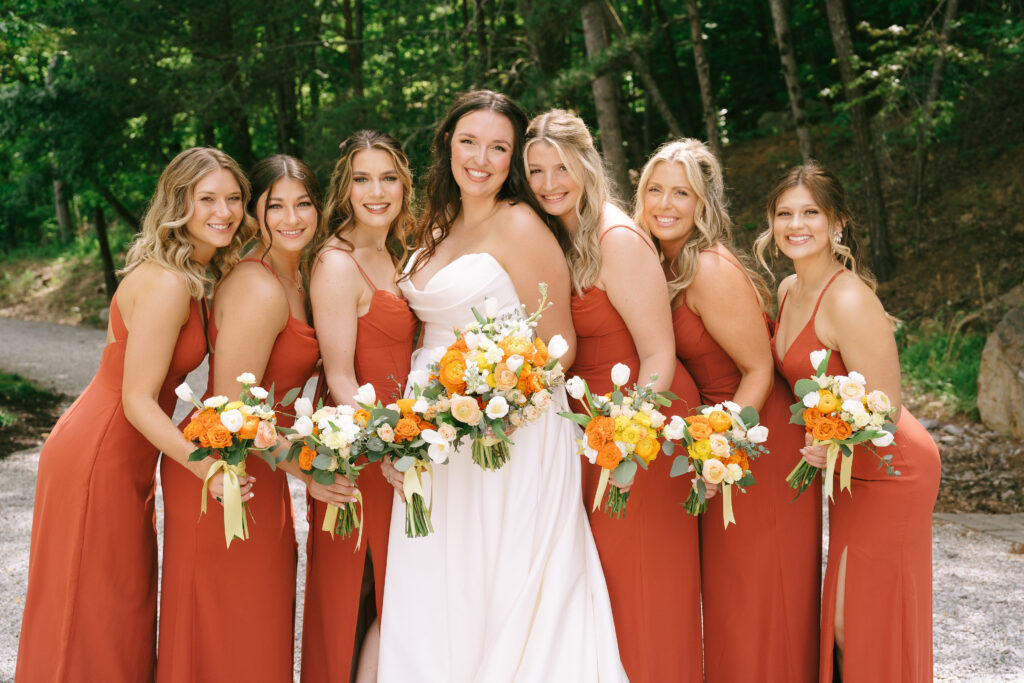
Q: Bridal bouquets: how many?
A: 7